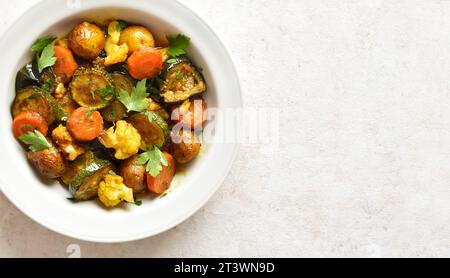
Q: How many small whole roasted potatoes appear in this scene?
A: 5